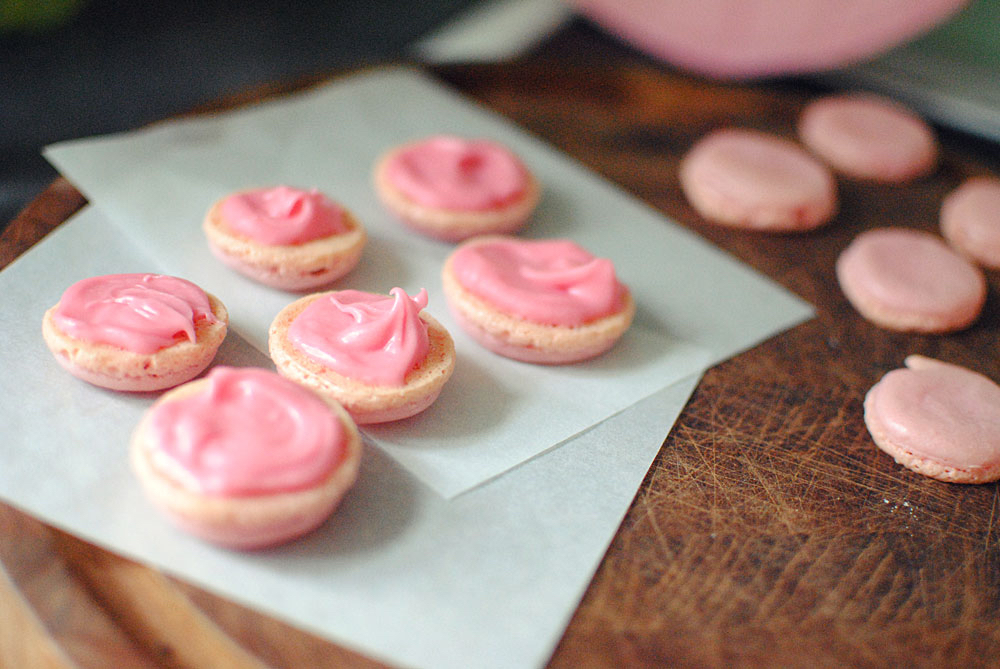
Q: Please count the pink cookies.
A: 11